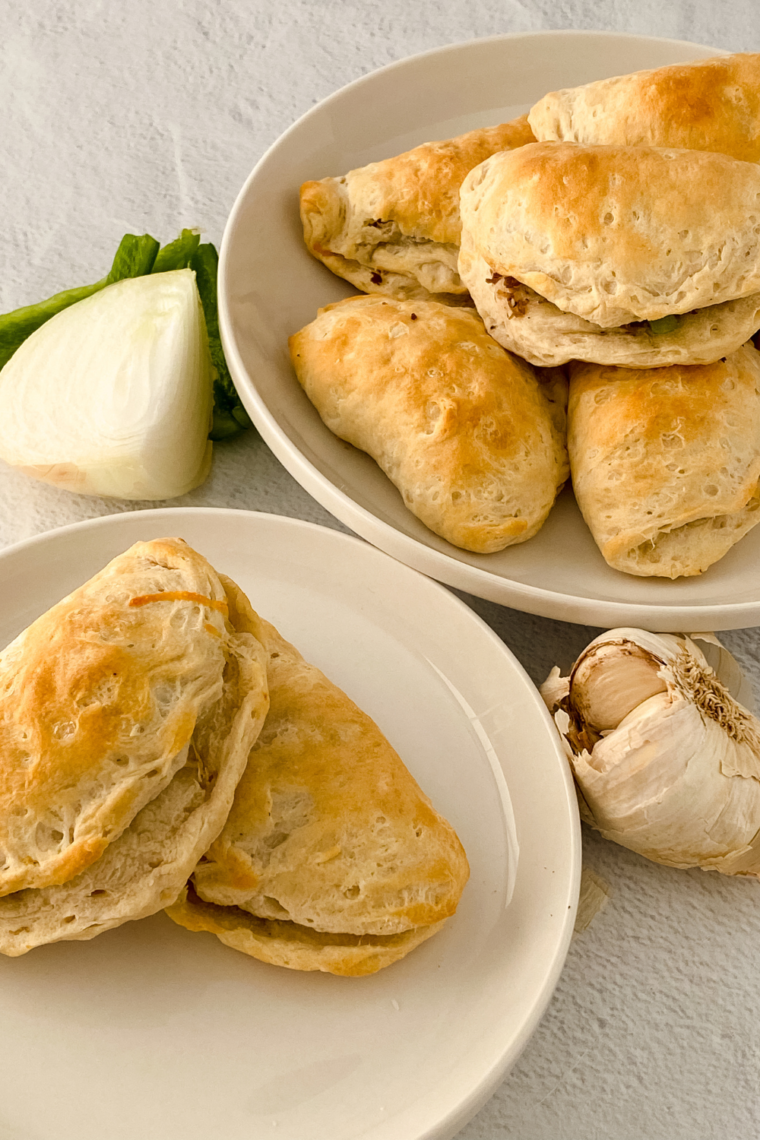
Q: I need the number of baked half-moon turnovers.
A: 7